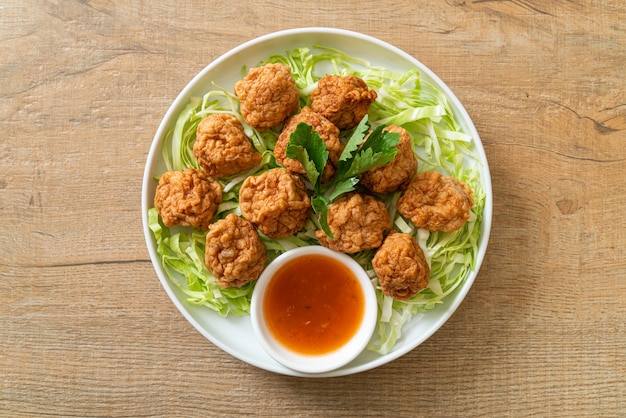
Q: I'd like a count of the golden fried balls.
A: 11